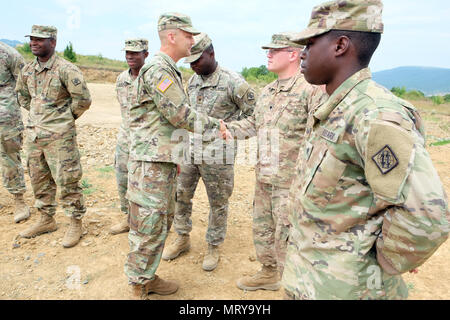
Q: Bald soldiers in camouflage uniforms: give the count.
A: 1